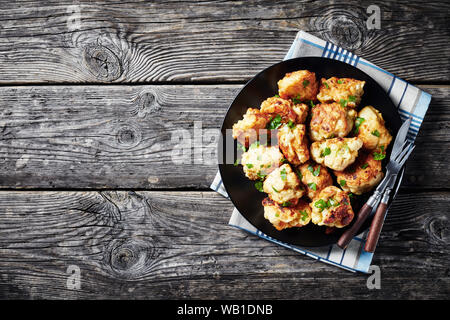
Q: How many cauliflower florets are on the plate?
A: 14